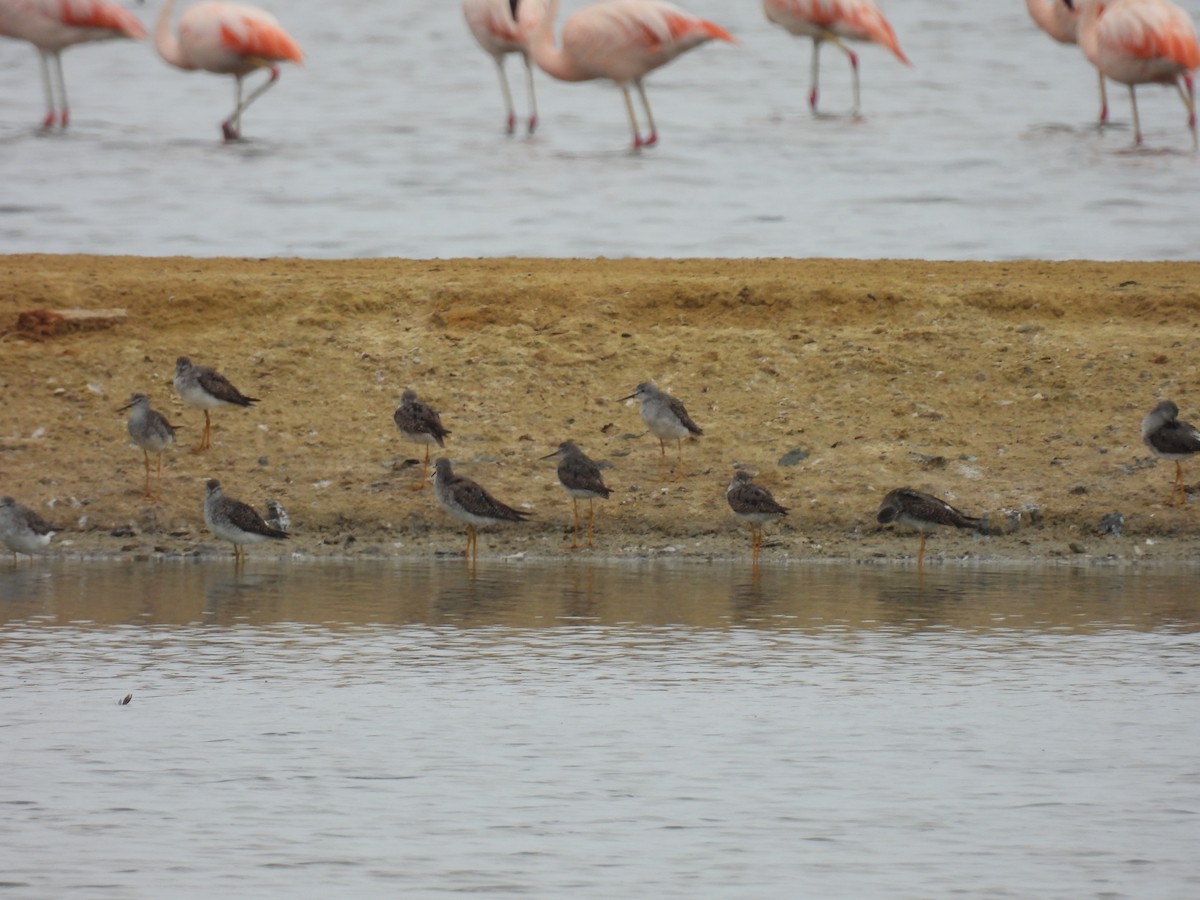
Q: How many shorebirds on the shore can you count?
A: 11